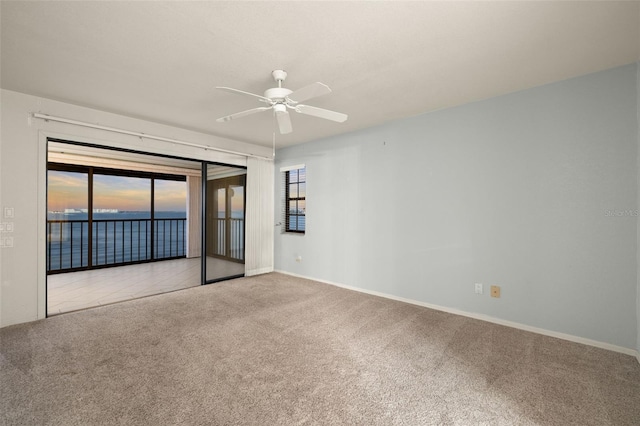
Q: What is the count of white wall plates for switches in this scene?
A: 3